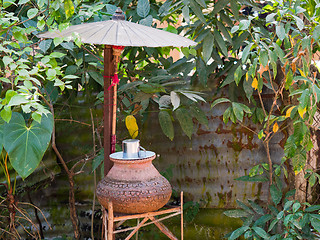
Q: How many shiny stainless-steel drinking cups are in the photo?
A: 1